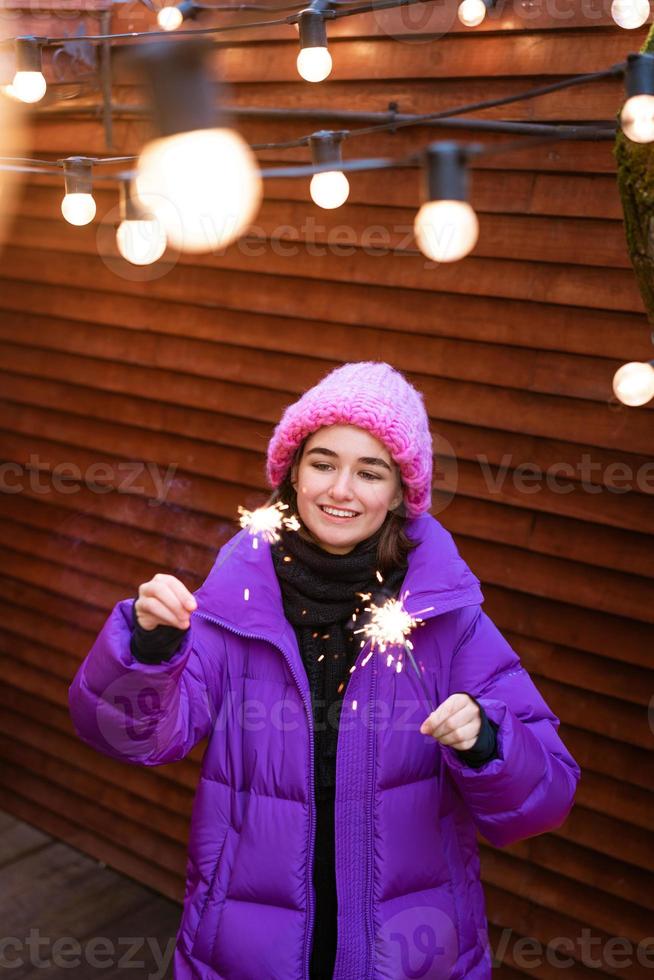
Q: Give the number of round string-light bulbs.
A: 12